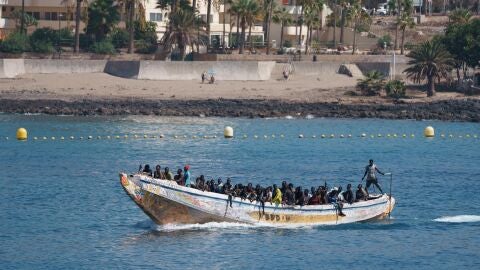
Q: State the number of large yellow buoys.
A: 3